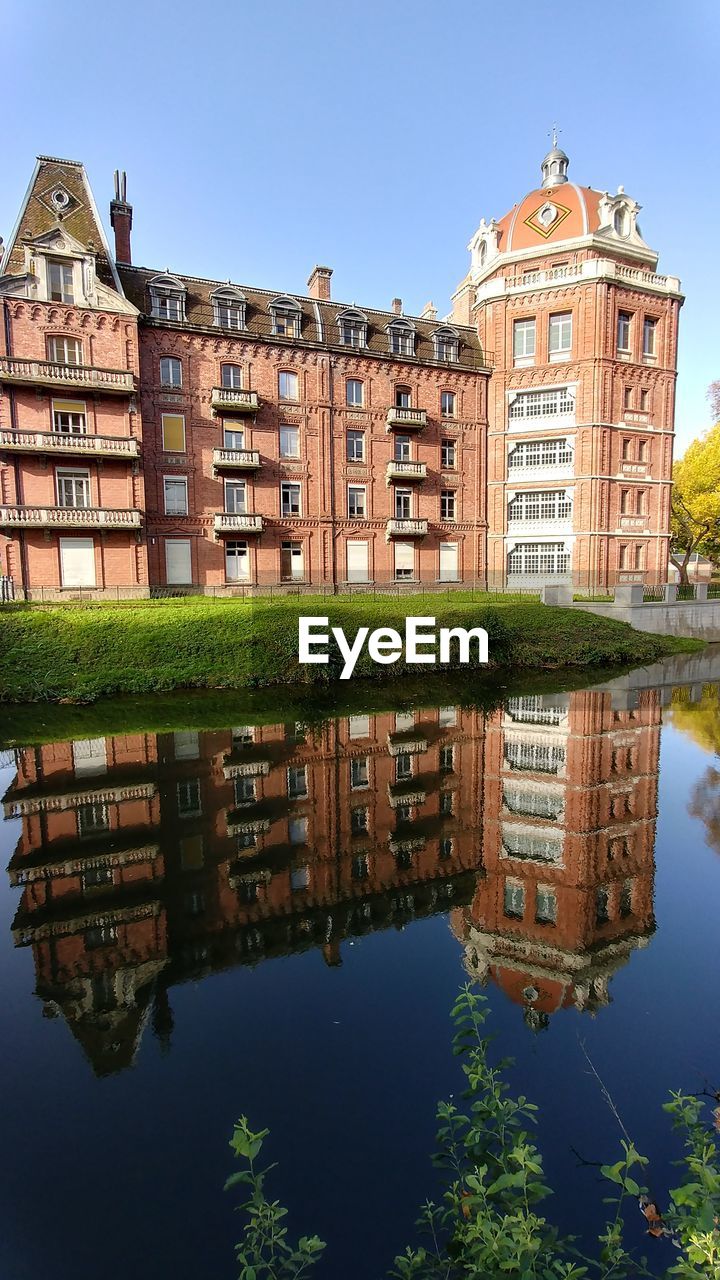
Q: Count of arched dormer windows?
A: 6